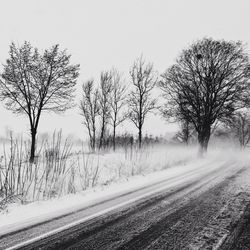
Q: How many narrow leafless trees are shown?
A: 4